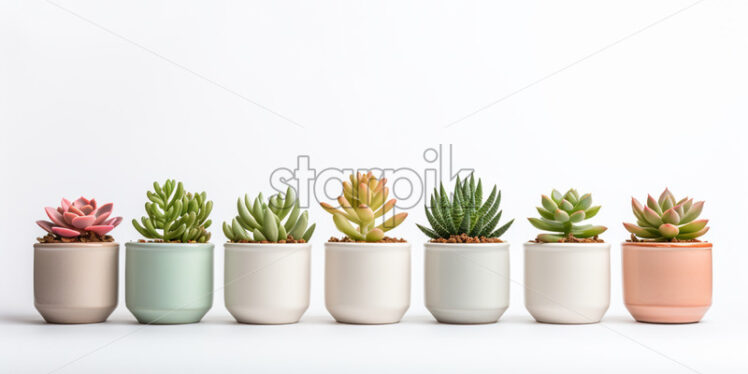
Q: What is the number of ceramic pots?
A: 7